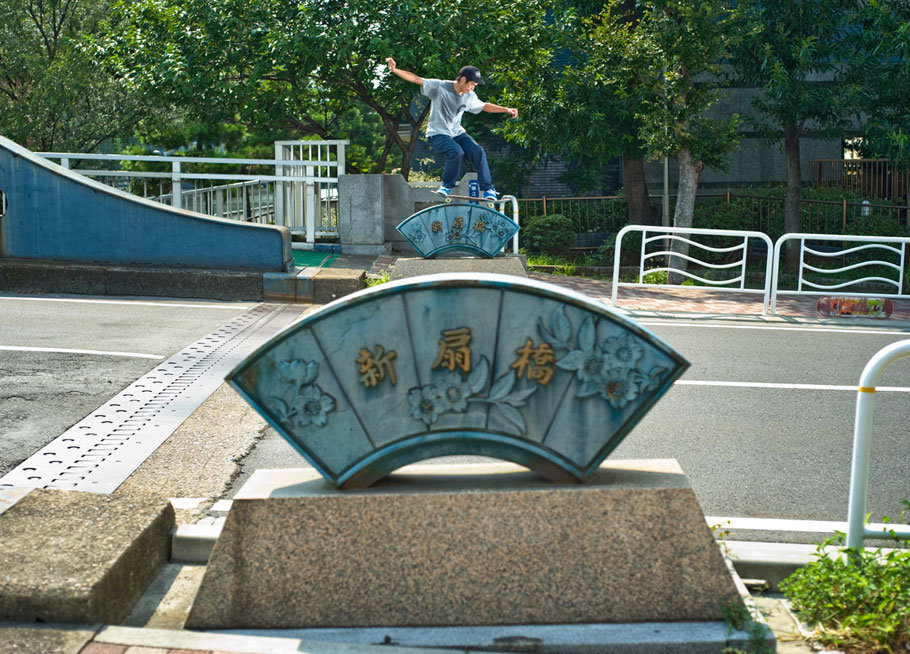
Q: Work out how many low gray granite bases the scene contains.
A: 2